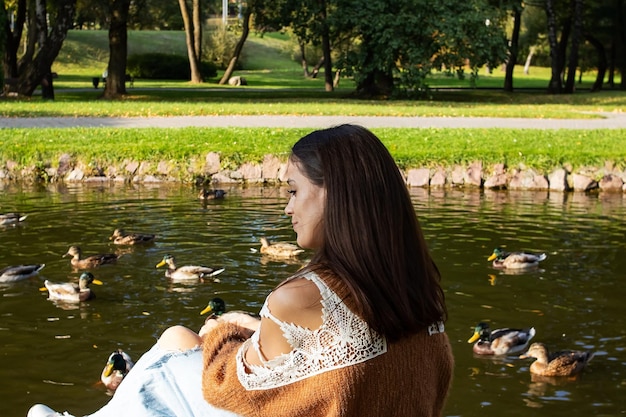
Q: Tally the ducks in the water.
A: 13